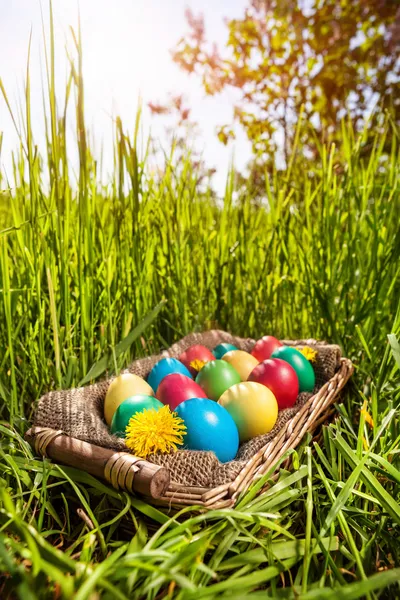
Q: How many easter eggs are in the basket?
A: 13